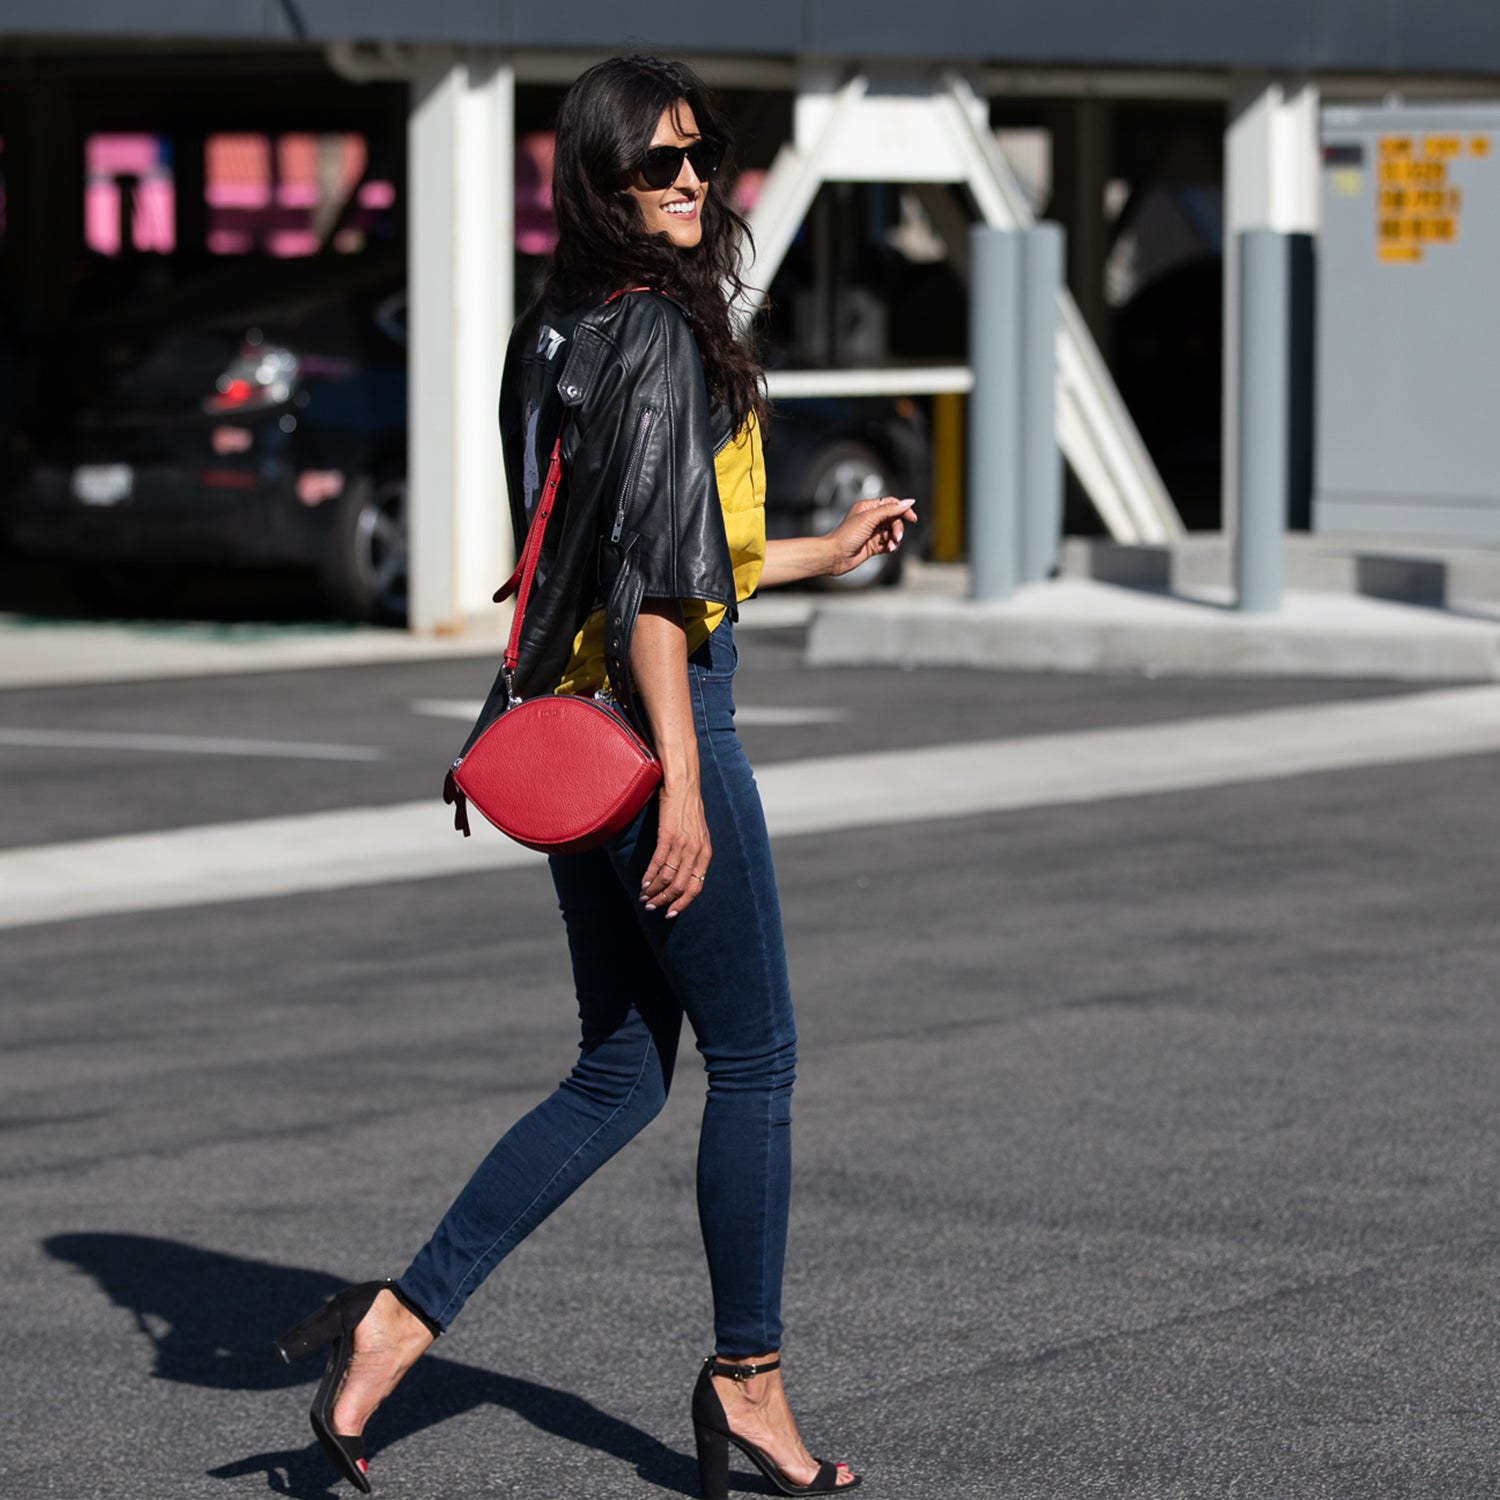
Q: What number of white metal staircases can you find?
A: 0